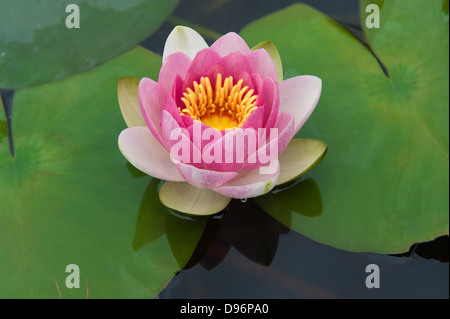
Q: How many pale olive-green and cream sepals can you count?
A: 4